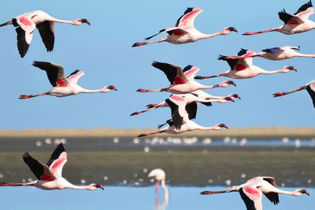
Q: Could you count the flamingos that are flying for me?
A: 13